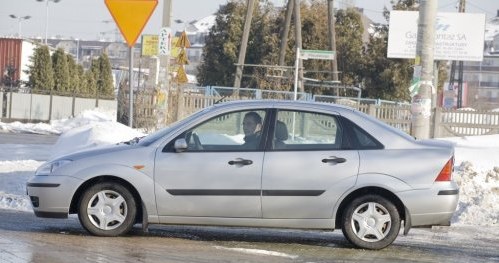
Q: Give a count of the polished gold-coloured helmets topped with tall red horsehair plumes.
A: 0